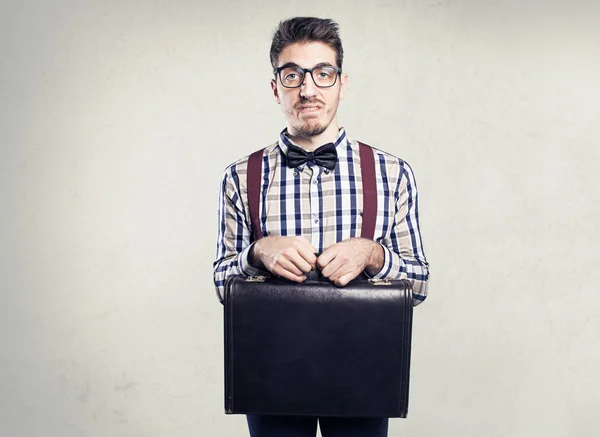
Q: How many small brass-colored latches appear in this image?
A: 2